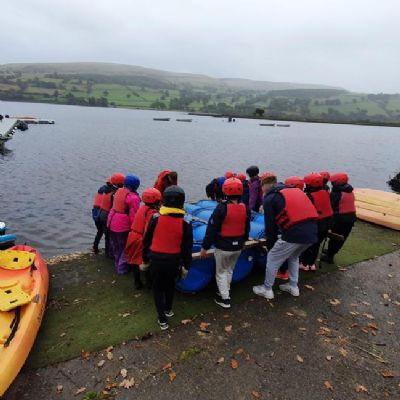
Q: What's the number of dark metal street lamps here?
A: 0